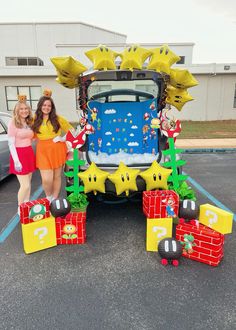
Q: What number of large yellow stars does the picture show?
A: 10